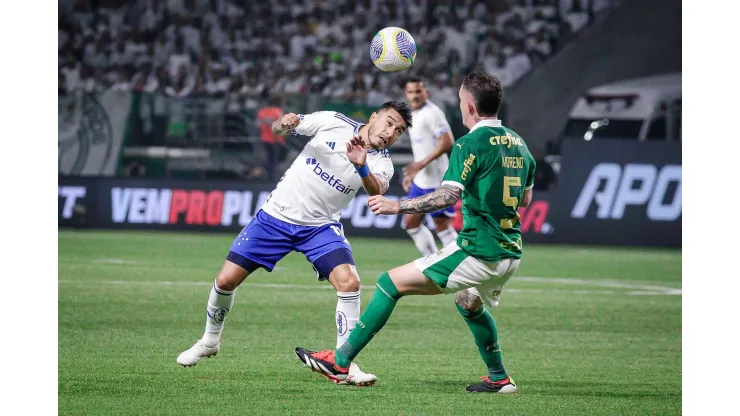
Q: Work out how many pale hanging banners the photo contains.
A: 1